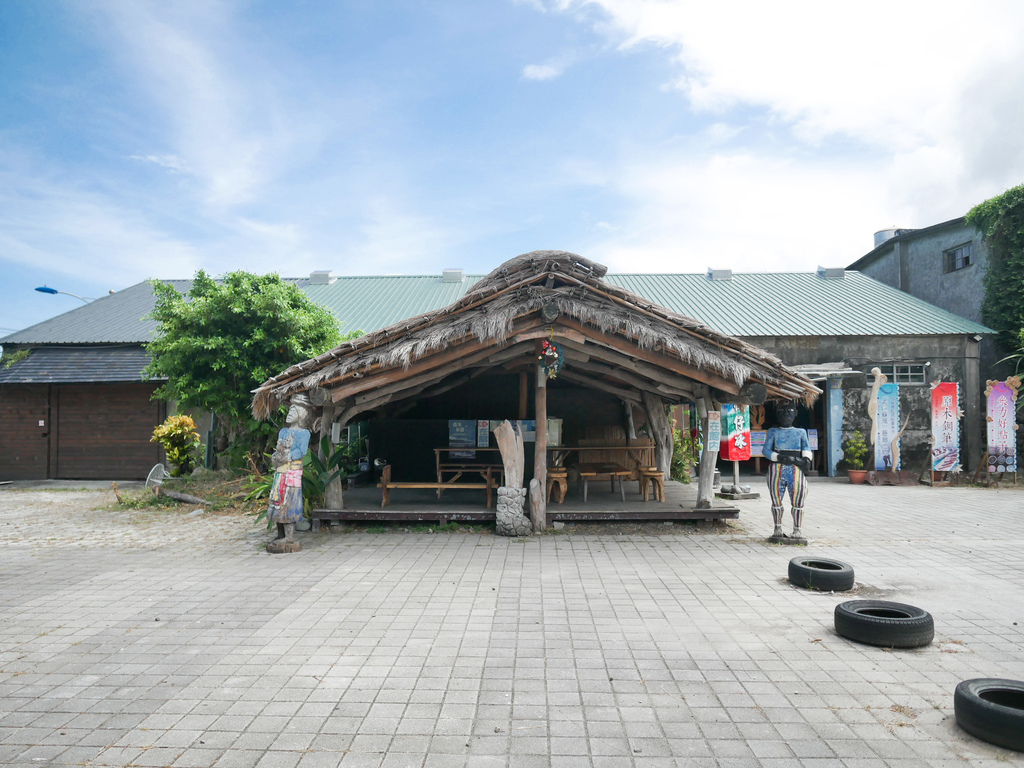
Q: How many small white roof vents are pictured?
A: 4